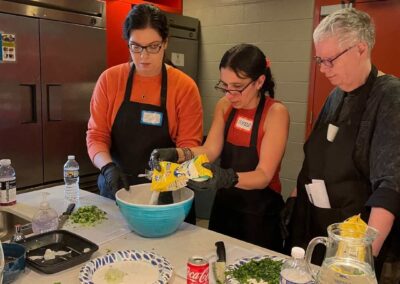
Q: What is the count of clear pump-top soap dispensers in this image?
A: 1